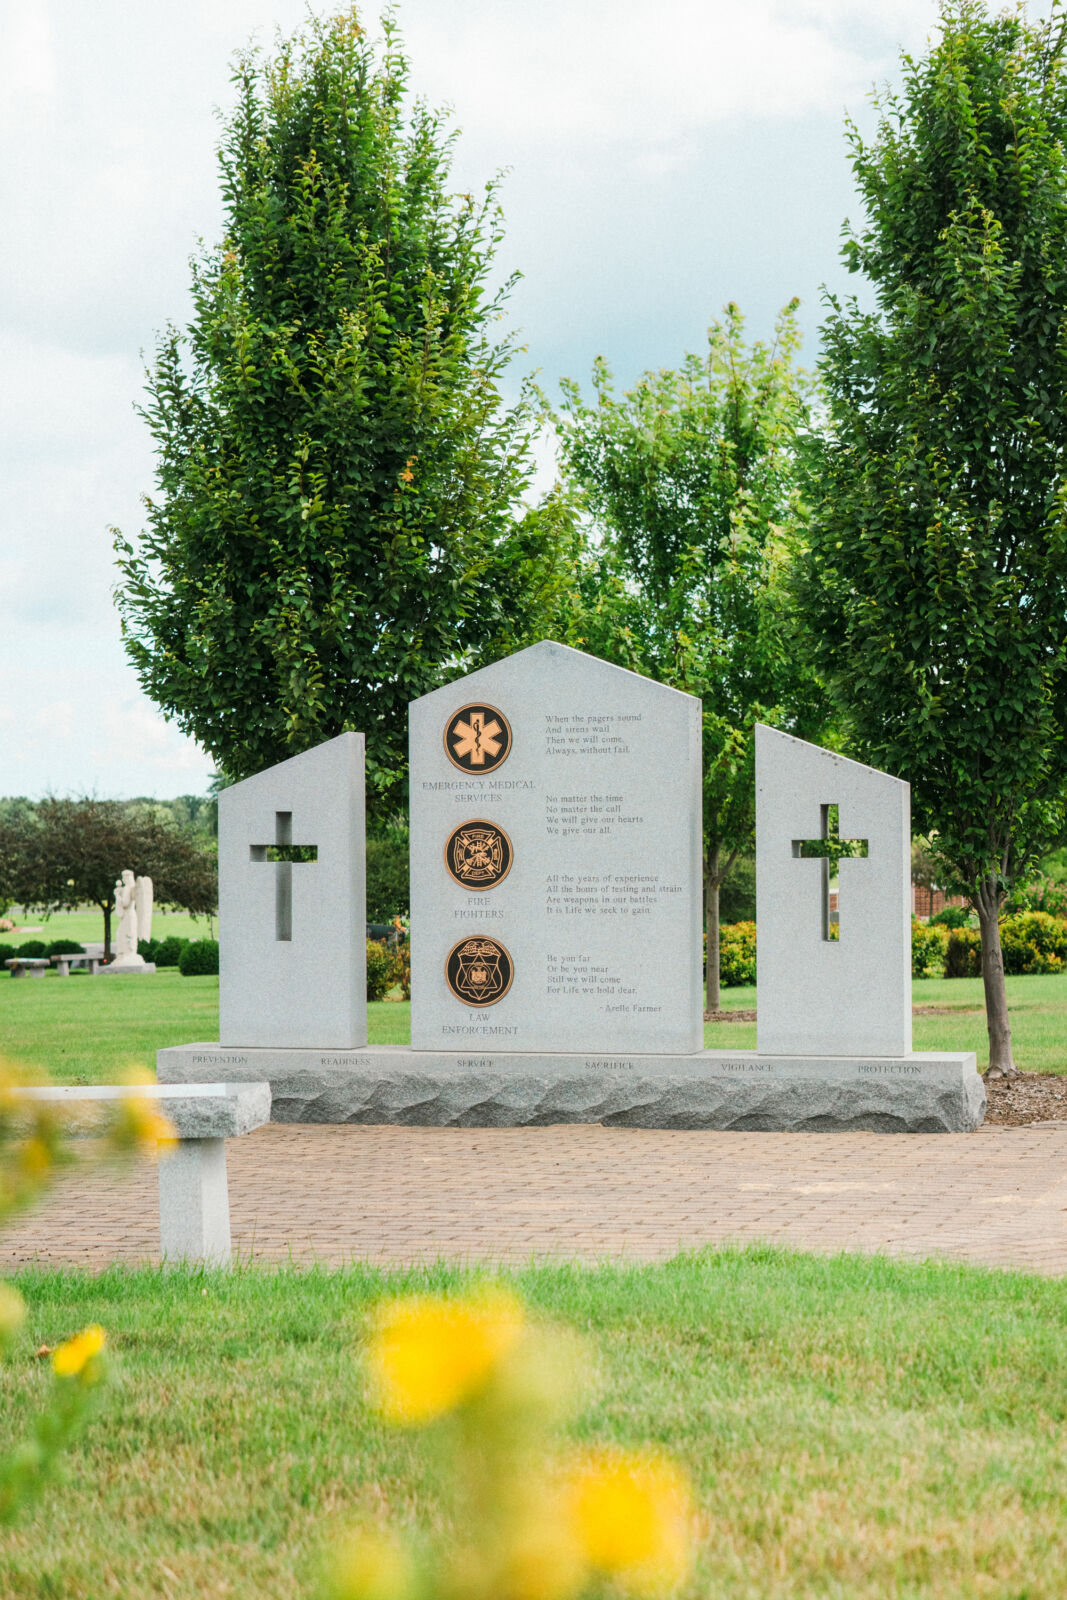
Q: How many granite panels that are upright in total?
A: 3